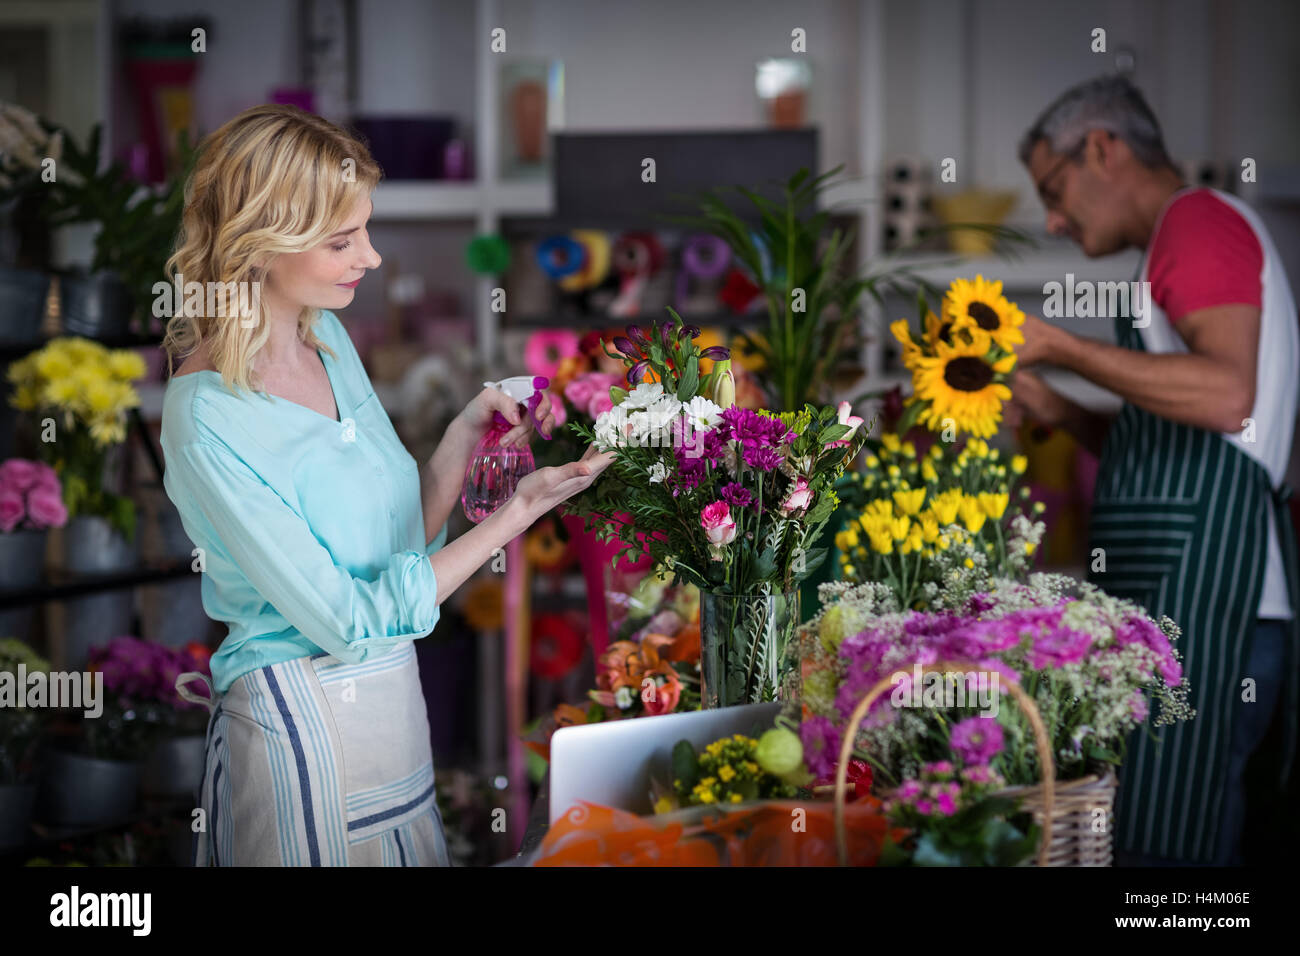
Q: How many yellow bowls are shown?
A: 1